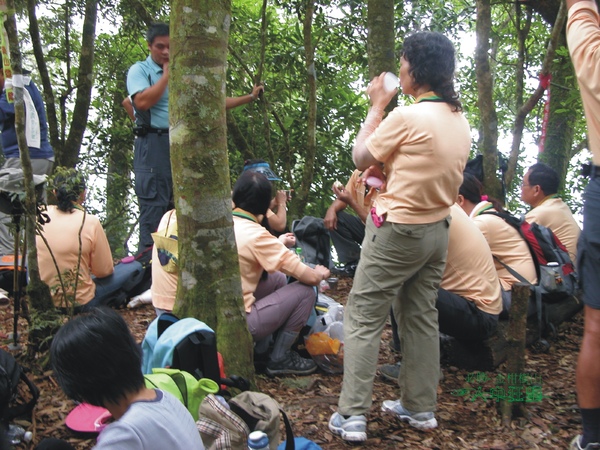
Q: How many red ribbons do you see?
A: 1